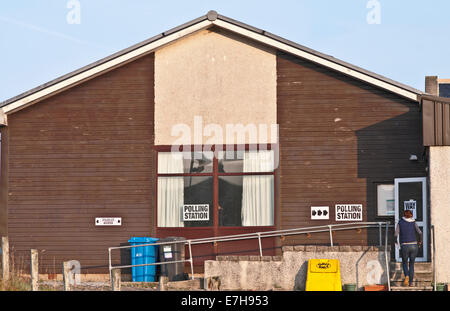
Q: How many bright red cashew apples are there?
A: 0